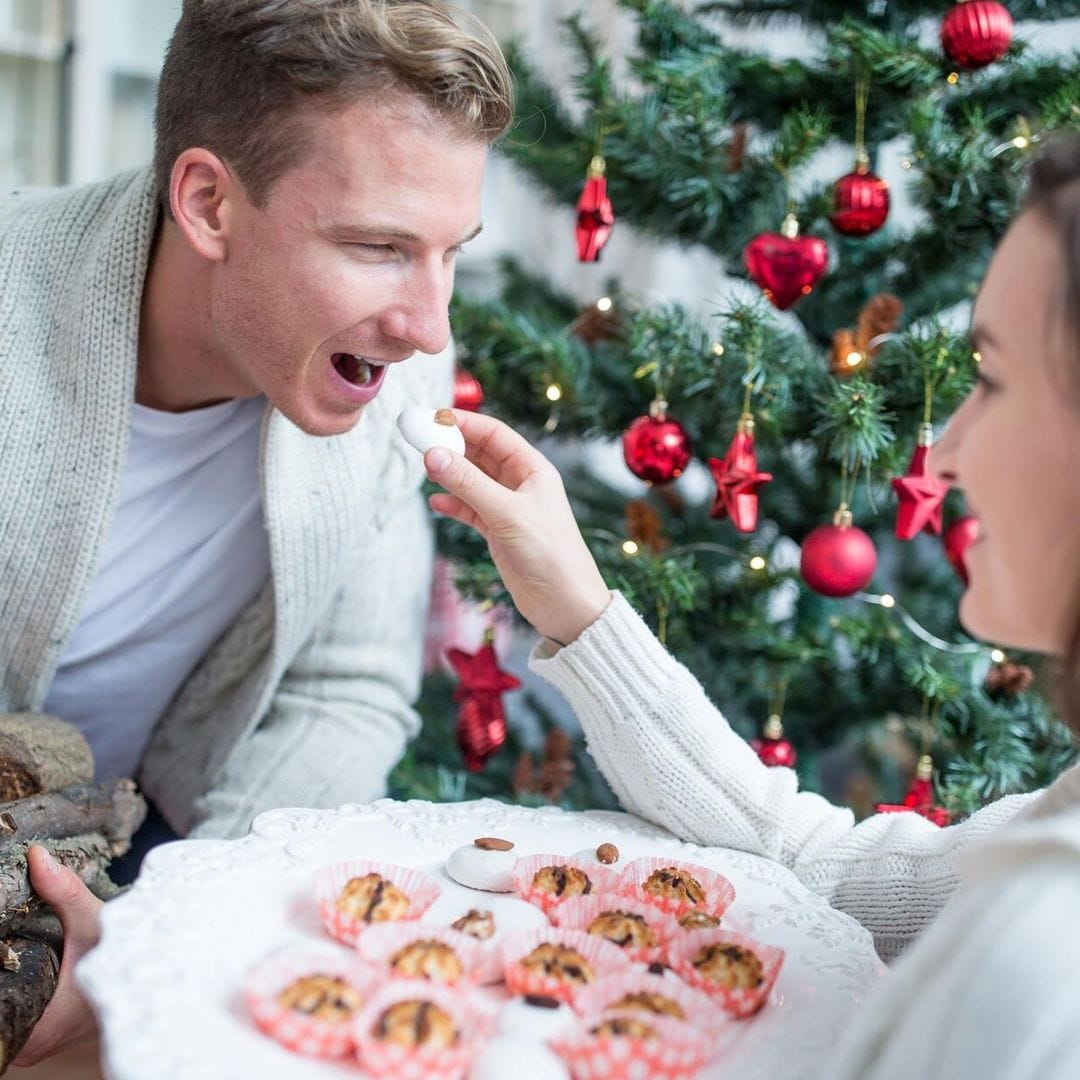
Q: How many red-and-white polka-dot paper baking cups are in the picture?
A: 11